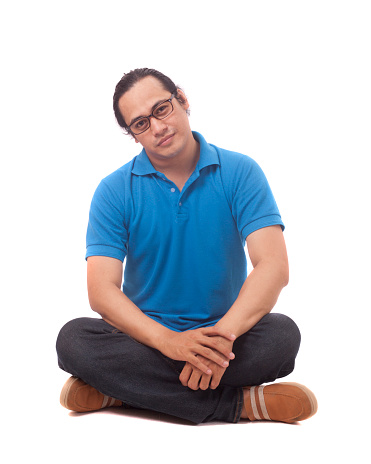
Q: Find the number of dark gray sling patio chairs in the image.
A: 0